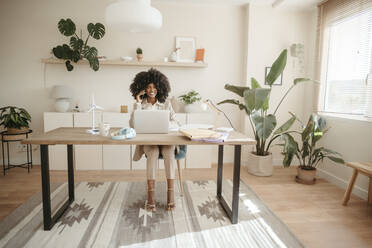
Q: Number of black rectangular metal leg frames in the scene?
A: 2